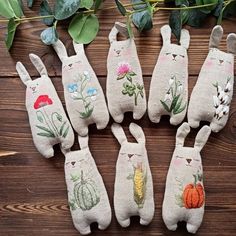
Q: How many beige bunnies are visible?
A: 8